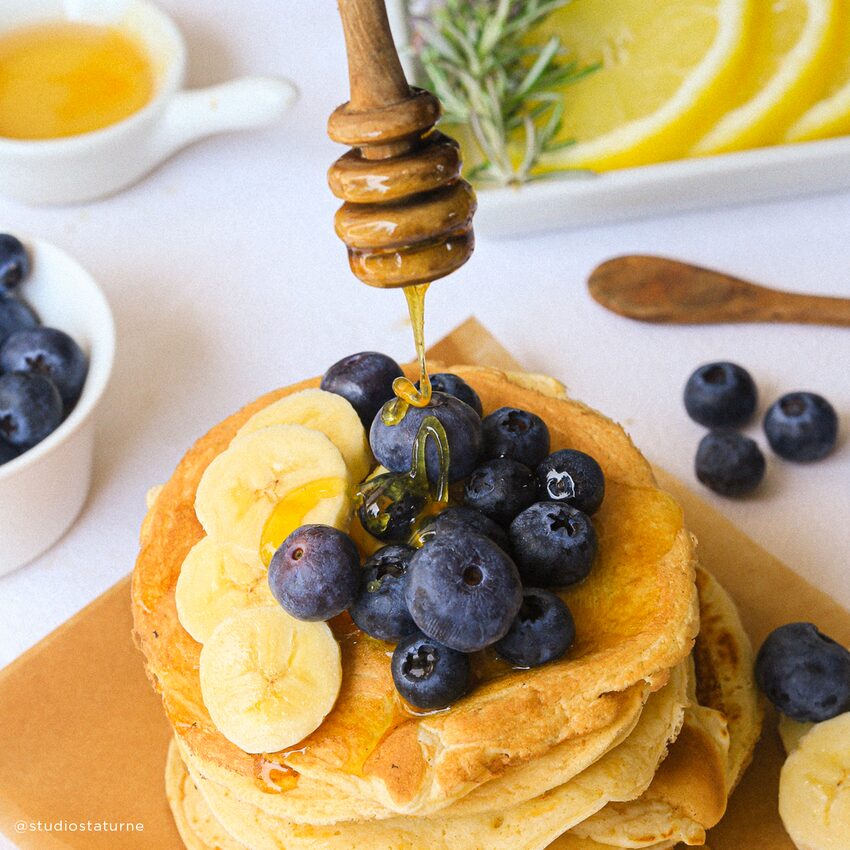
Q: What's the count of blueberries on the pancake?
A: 14